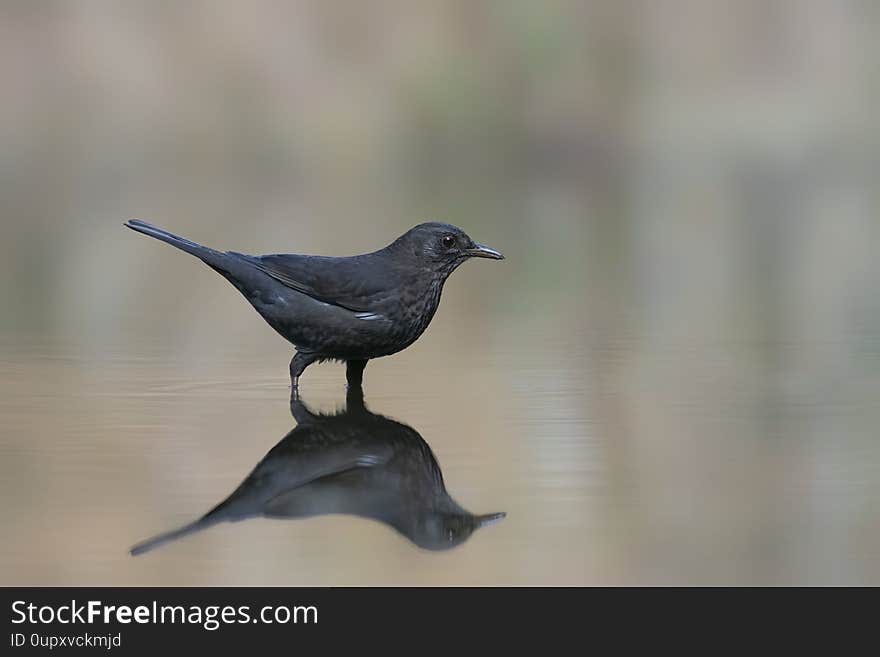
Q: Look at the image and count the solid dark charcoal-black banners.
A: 1